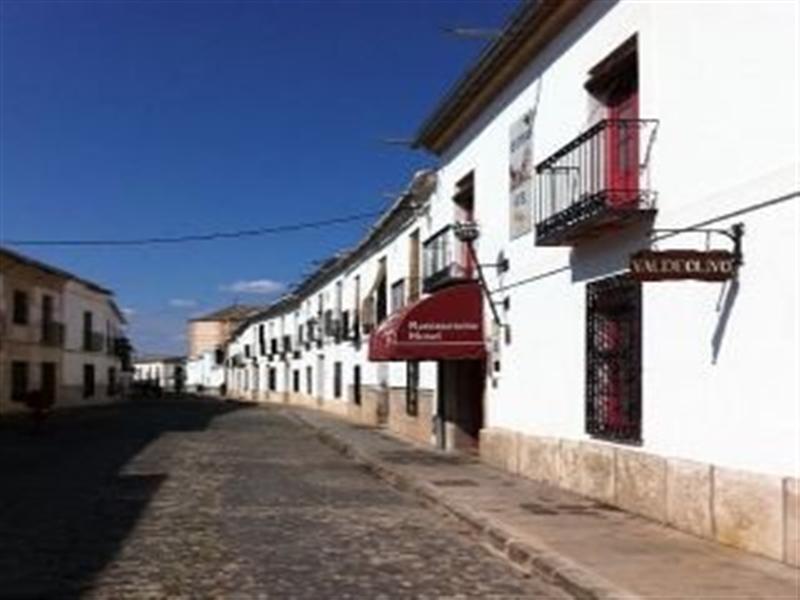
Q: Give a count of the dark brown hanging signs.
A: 1